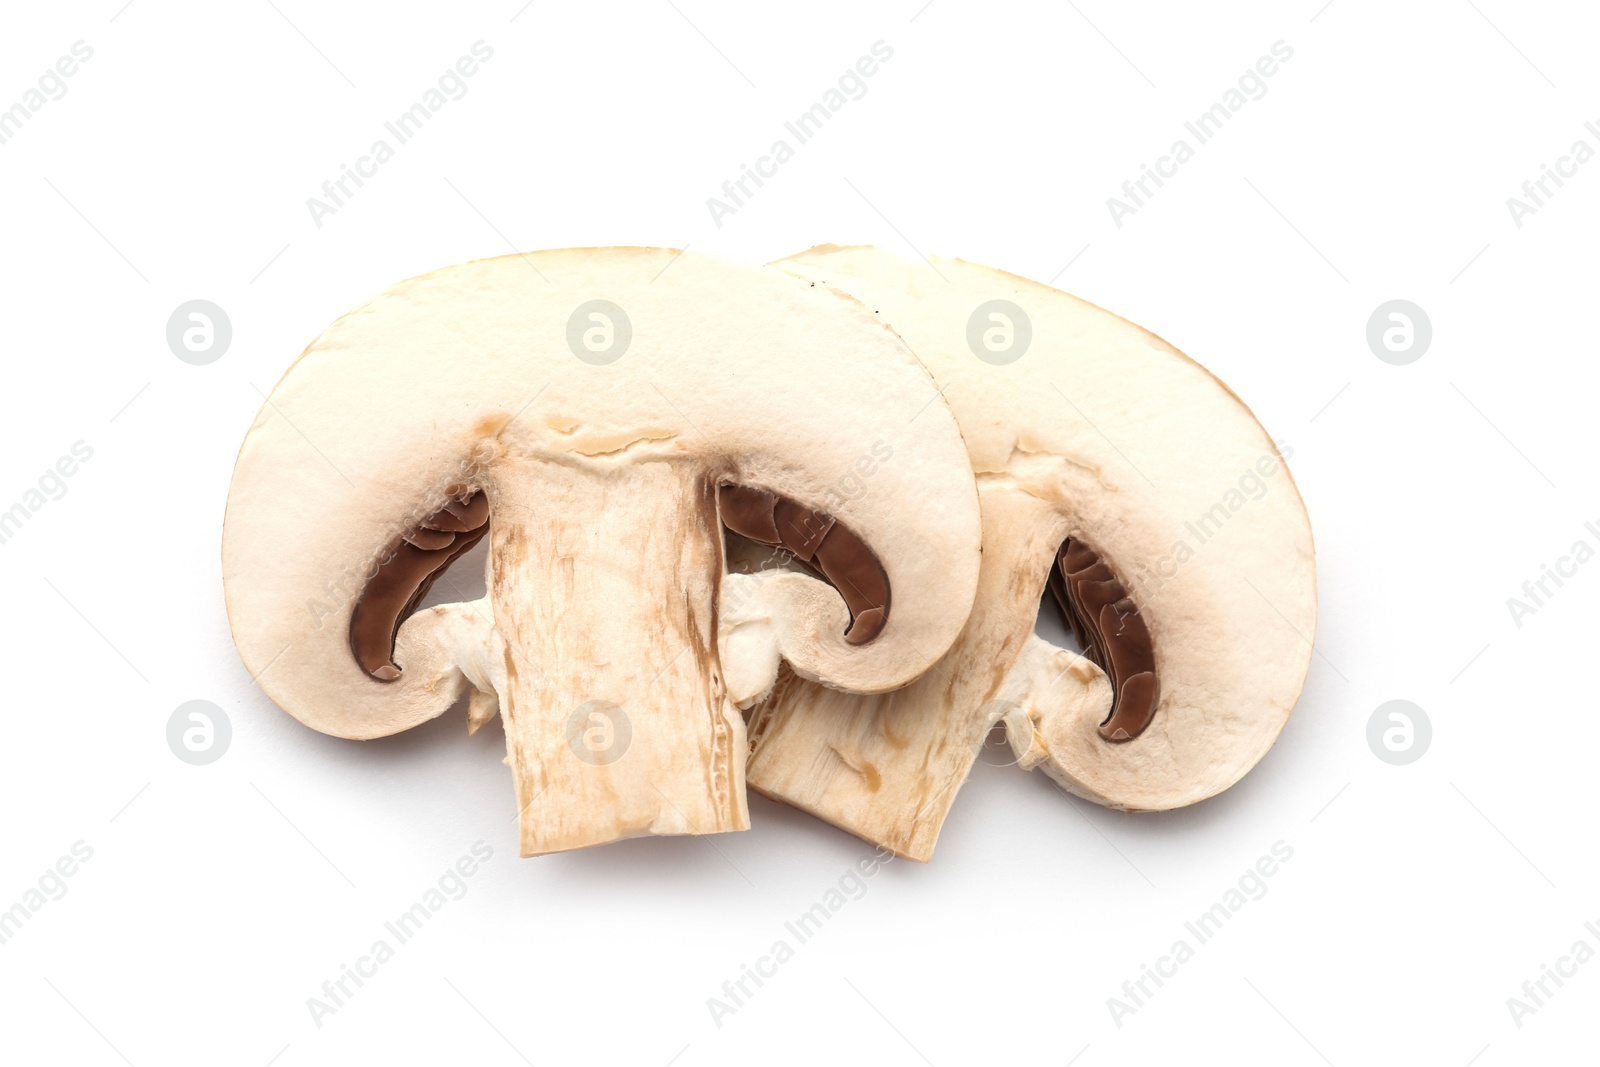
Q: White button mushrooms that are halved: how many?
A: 2